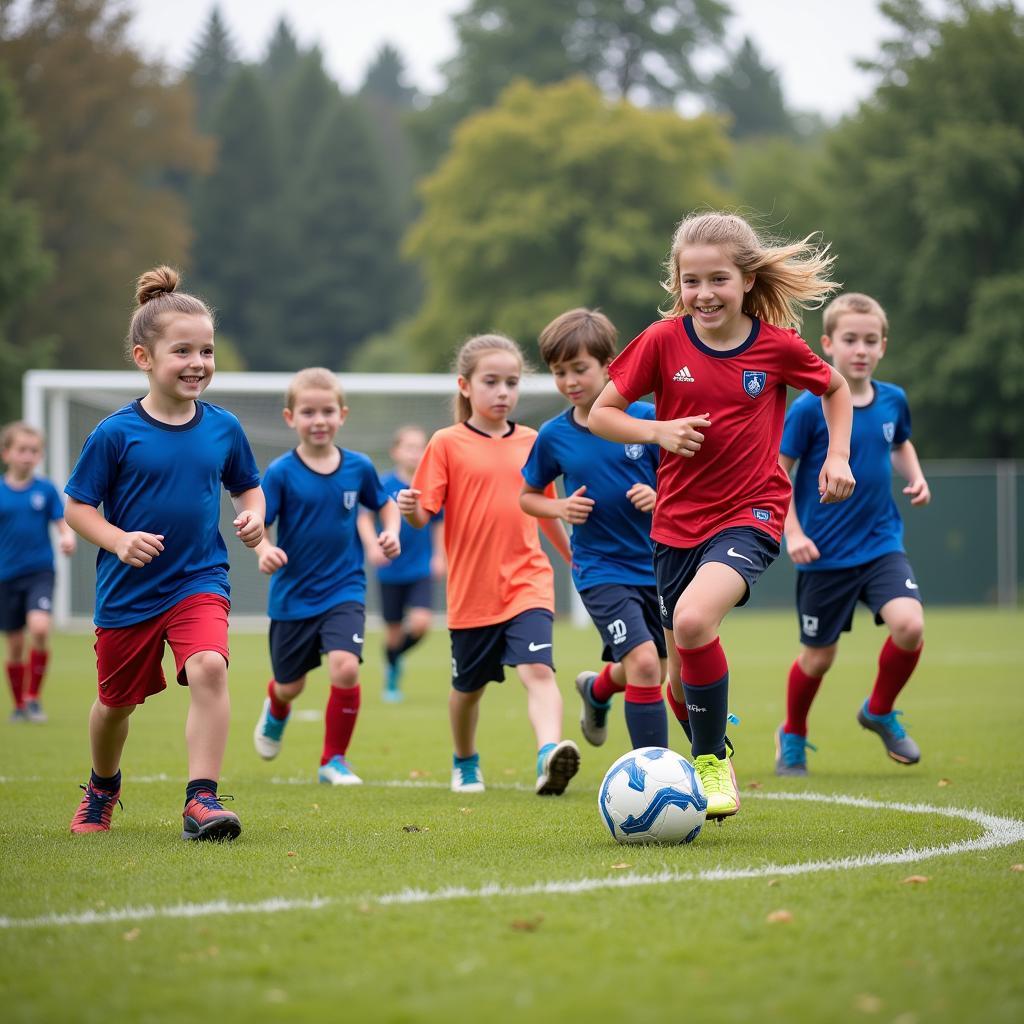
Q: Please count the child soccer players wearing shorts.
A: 8